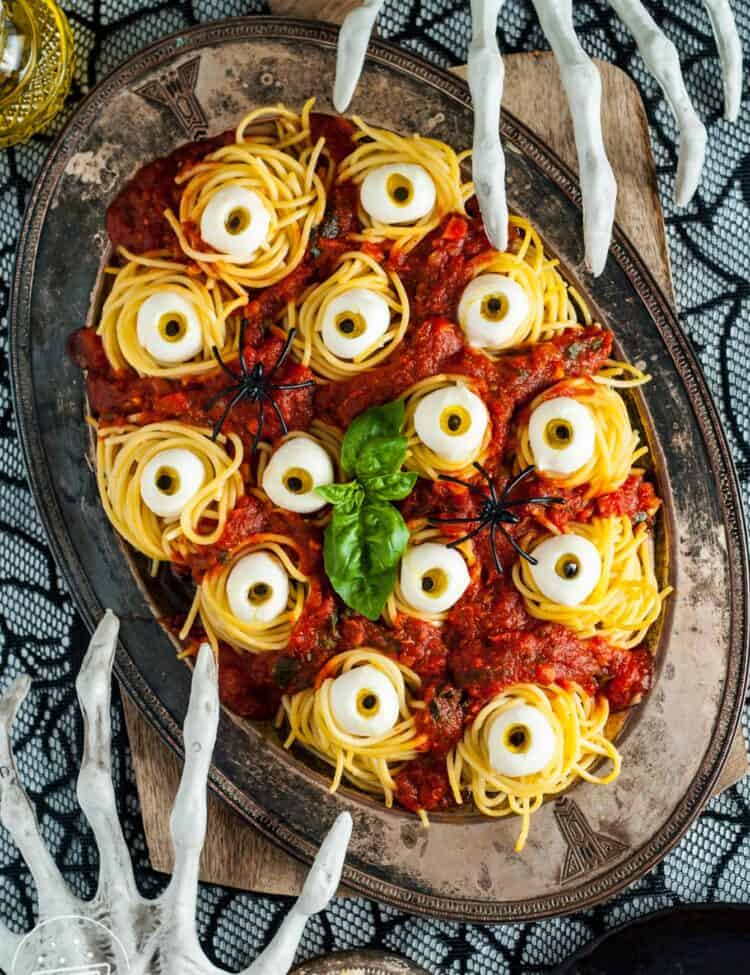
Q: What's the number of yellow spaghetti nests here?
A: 14